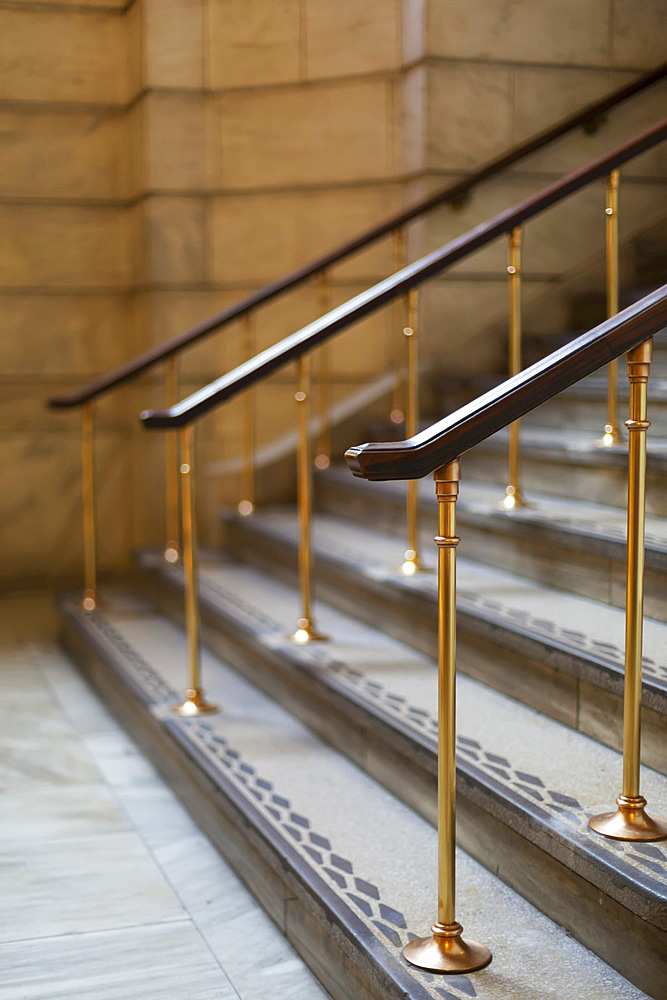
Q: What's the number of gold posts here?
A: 12